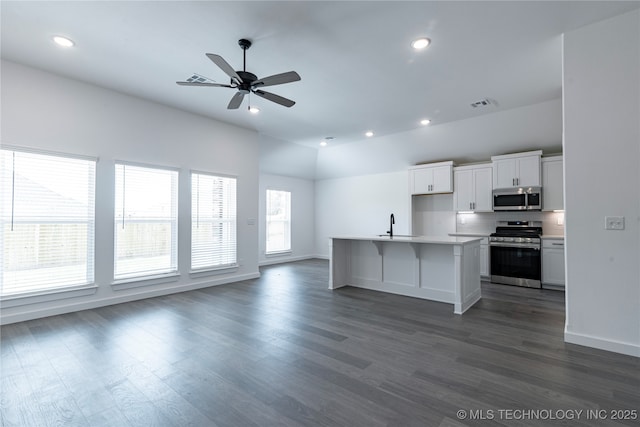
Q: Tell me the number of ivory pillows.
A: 0